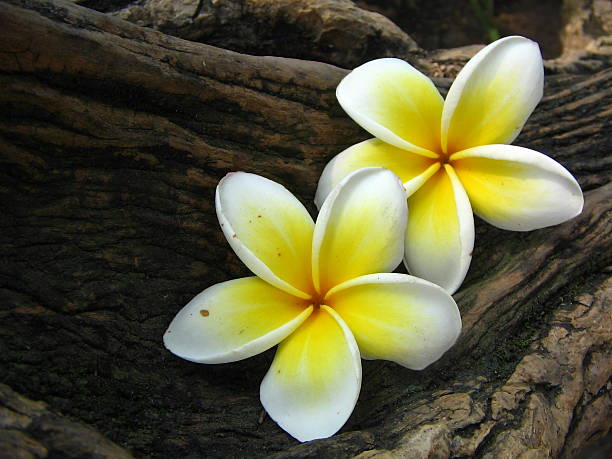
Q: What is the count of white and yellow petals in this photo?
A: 10